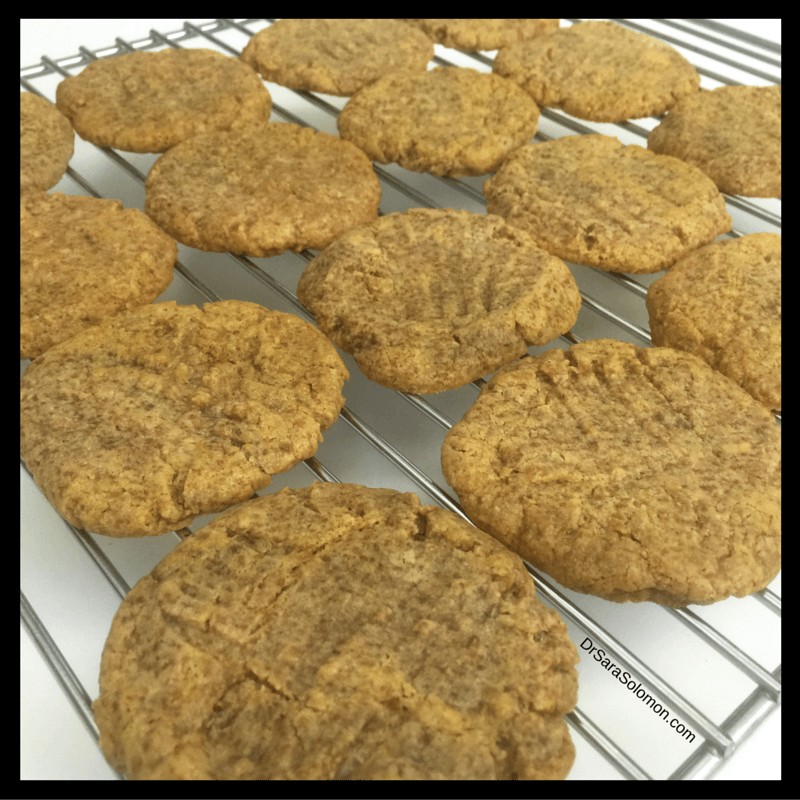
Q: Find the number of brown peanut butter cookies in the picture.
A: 15